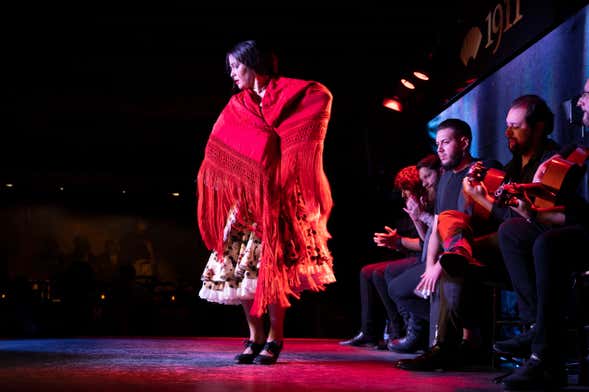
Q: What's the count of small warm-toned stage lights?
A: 3